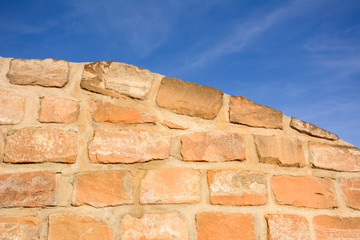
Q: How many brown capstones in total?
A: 5